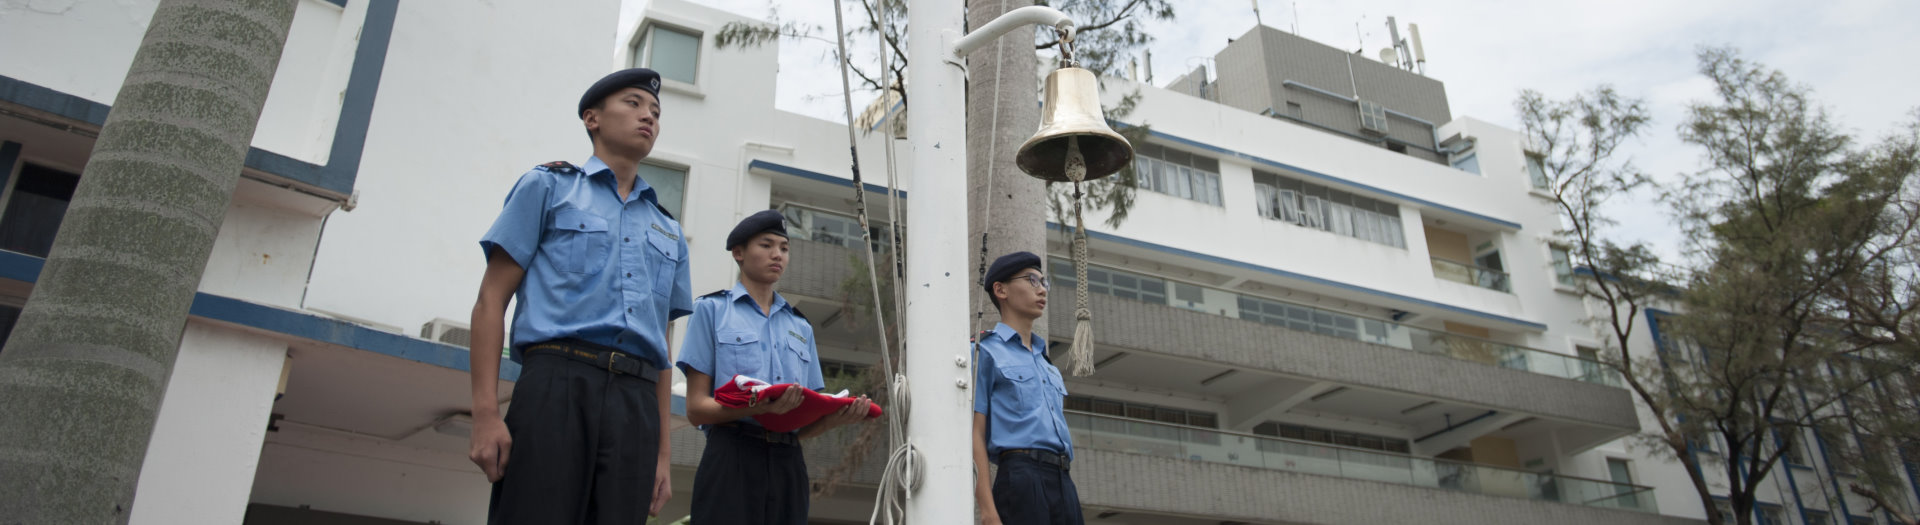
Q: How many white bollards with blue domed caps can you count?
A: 0